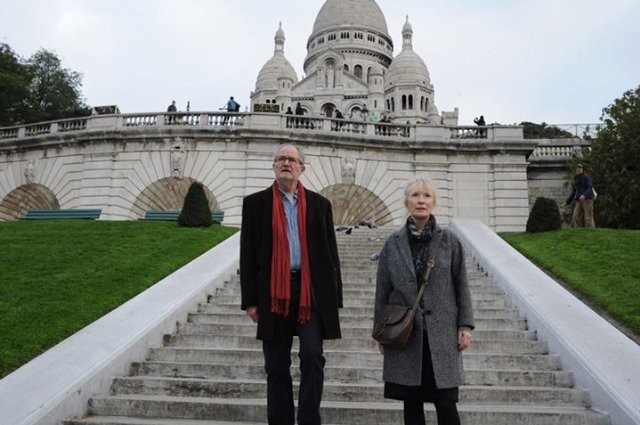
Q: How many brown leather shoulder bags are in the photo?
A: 1